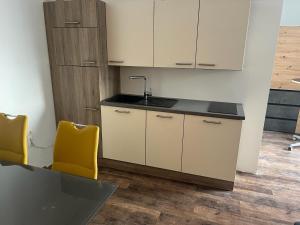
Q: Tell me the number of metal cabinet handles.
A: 9